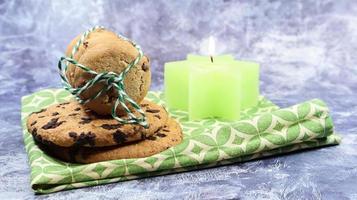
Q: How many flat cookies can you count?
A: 2